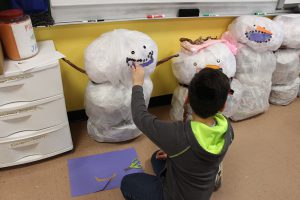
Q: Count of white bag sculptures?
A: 4